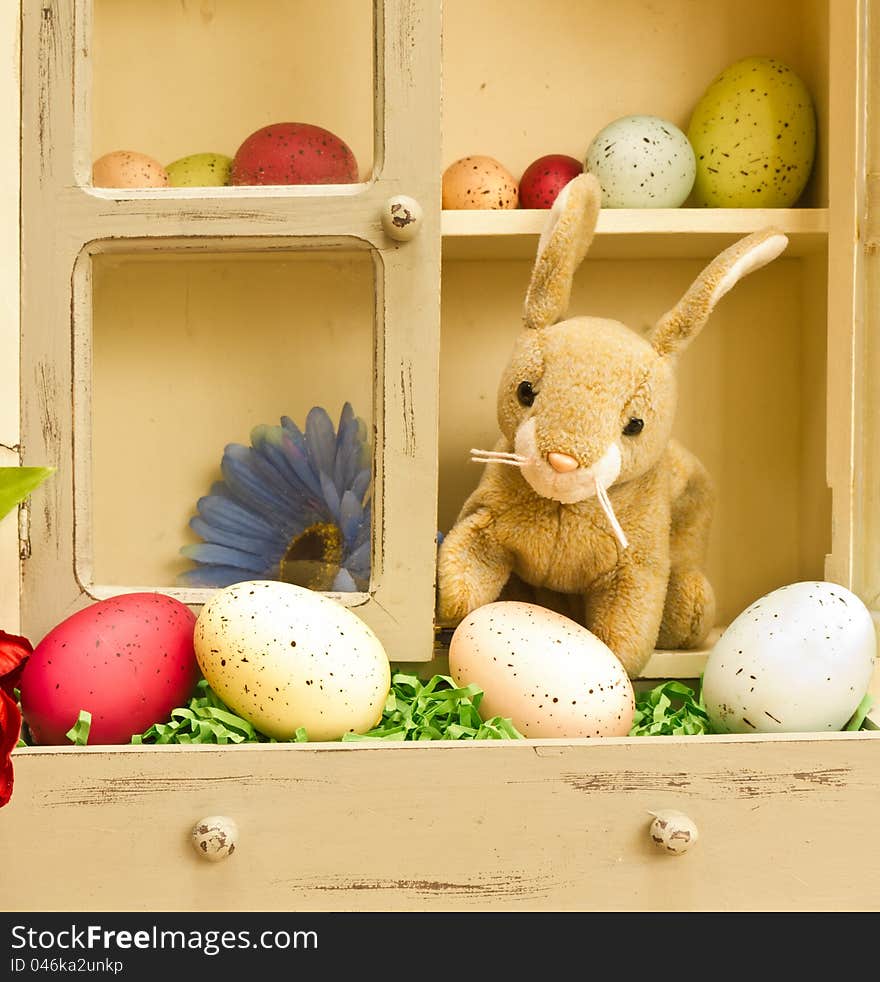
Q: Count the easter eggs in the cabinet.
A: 11